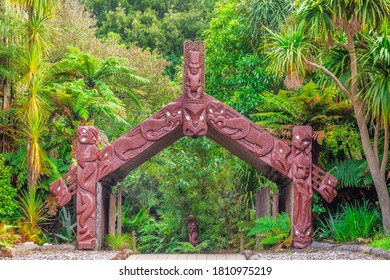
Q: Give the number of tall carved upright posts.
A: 2